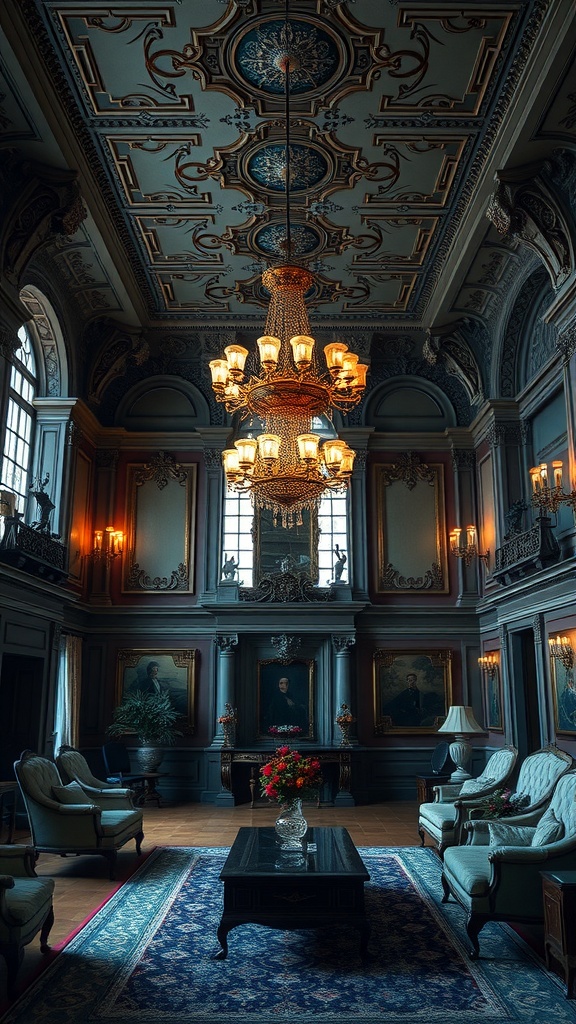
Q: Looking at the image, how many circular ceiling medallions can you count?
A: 3